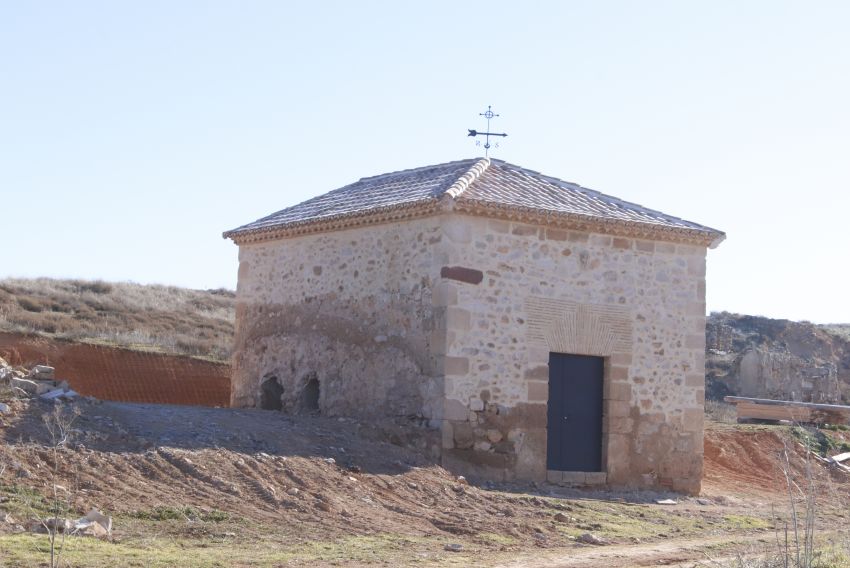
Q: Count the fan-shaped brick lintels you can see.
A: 1